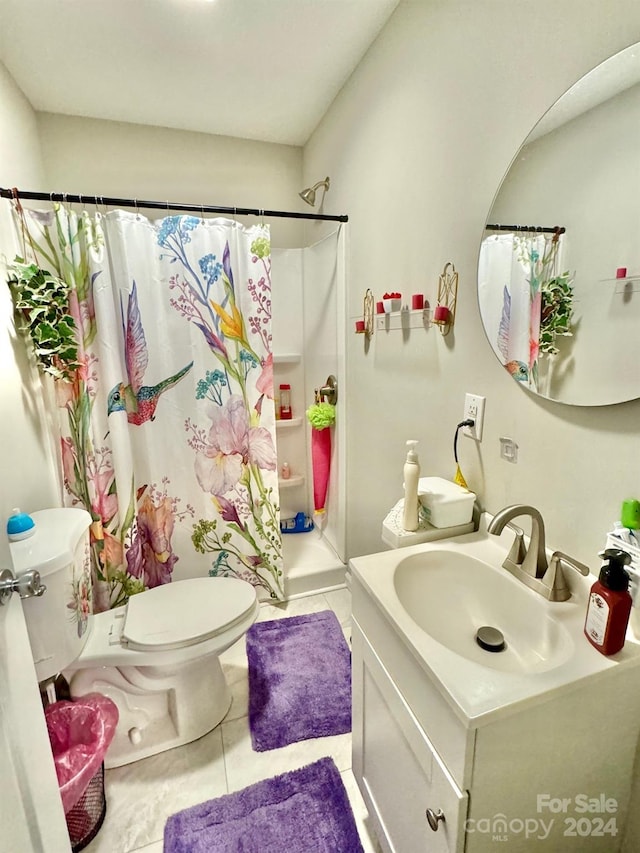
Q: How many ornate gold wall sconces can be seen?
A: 2